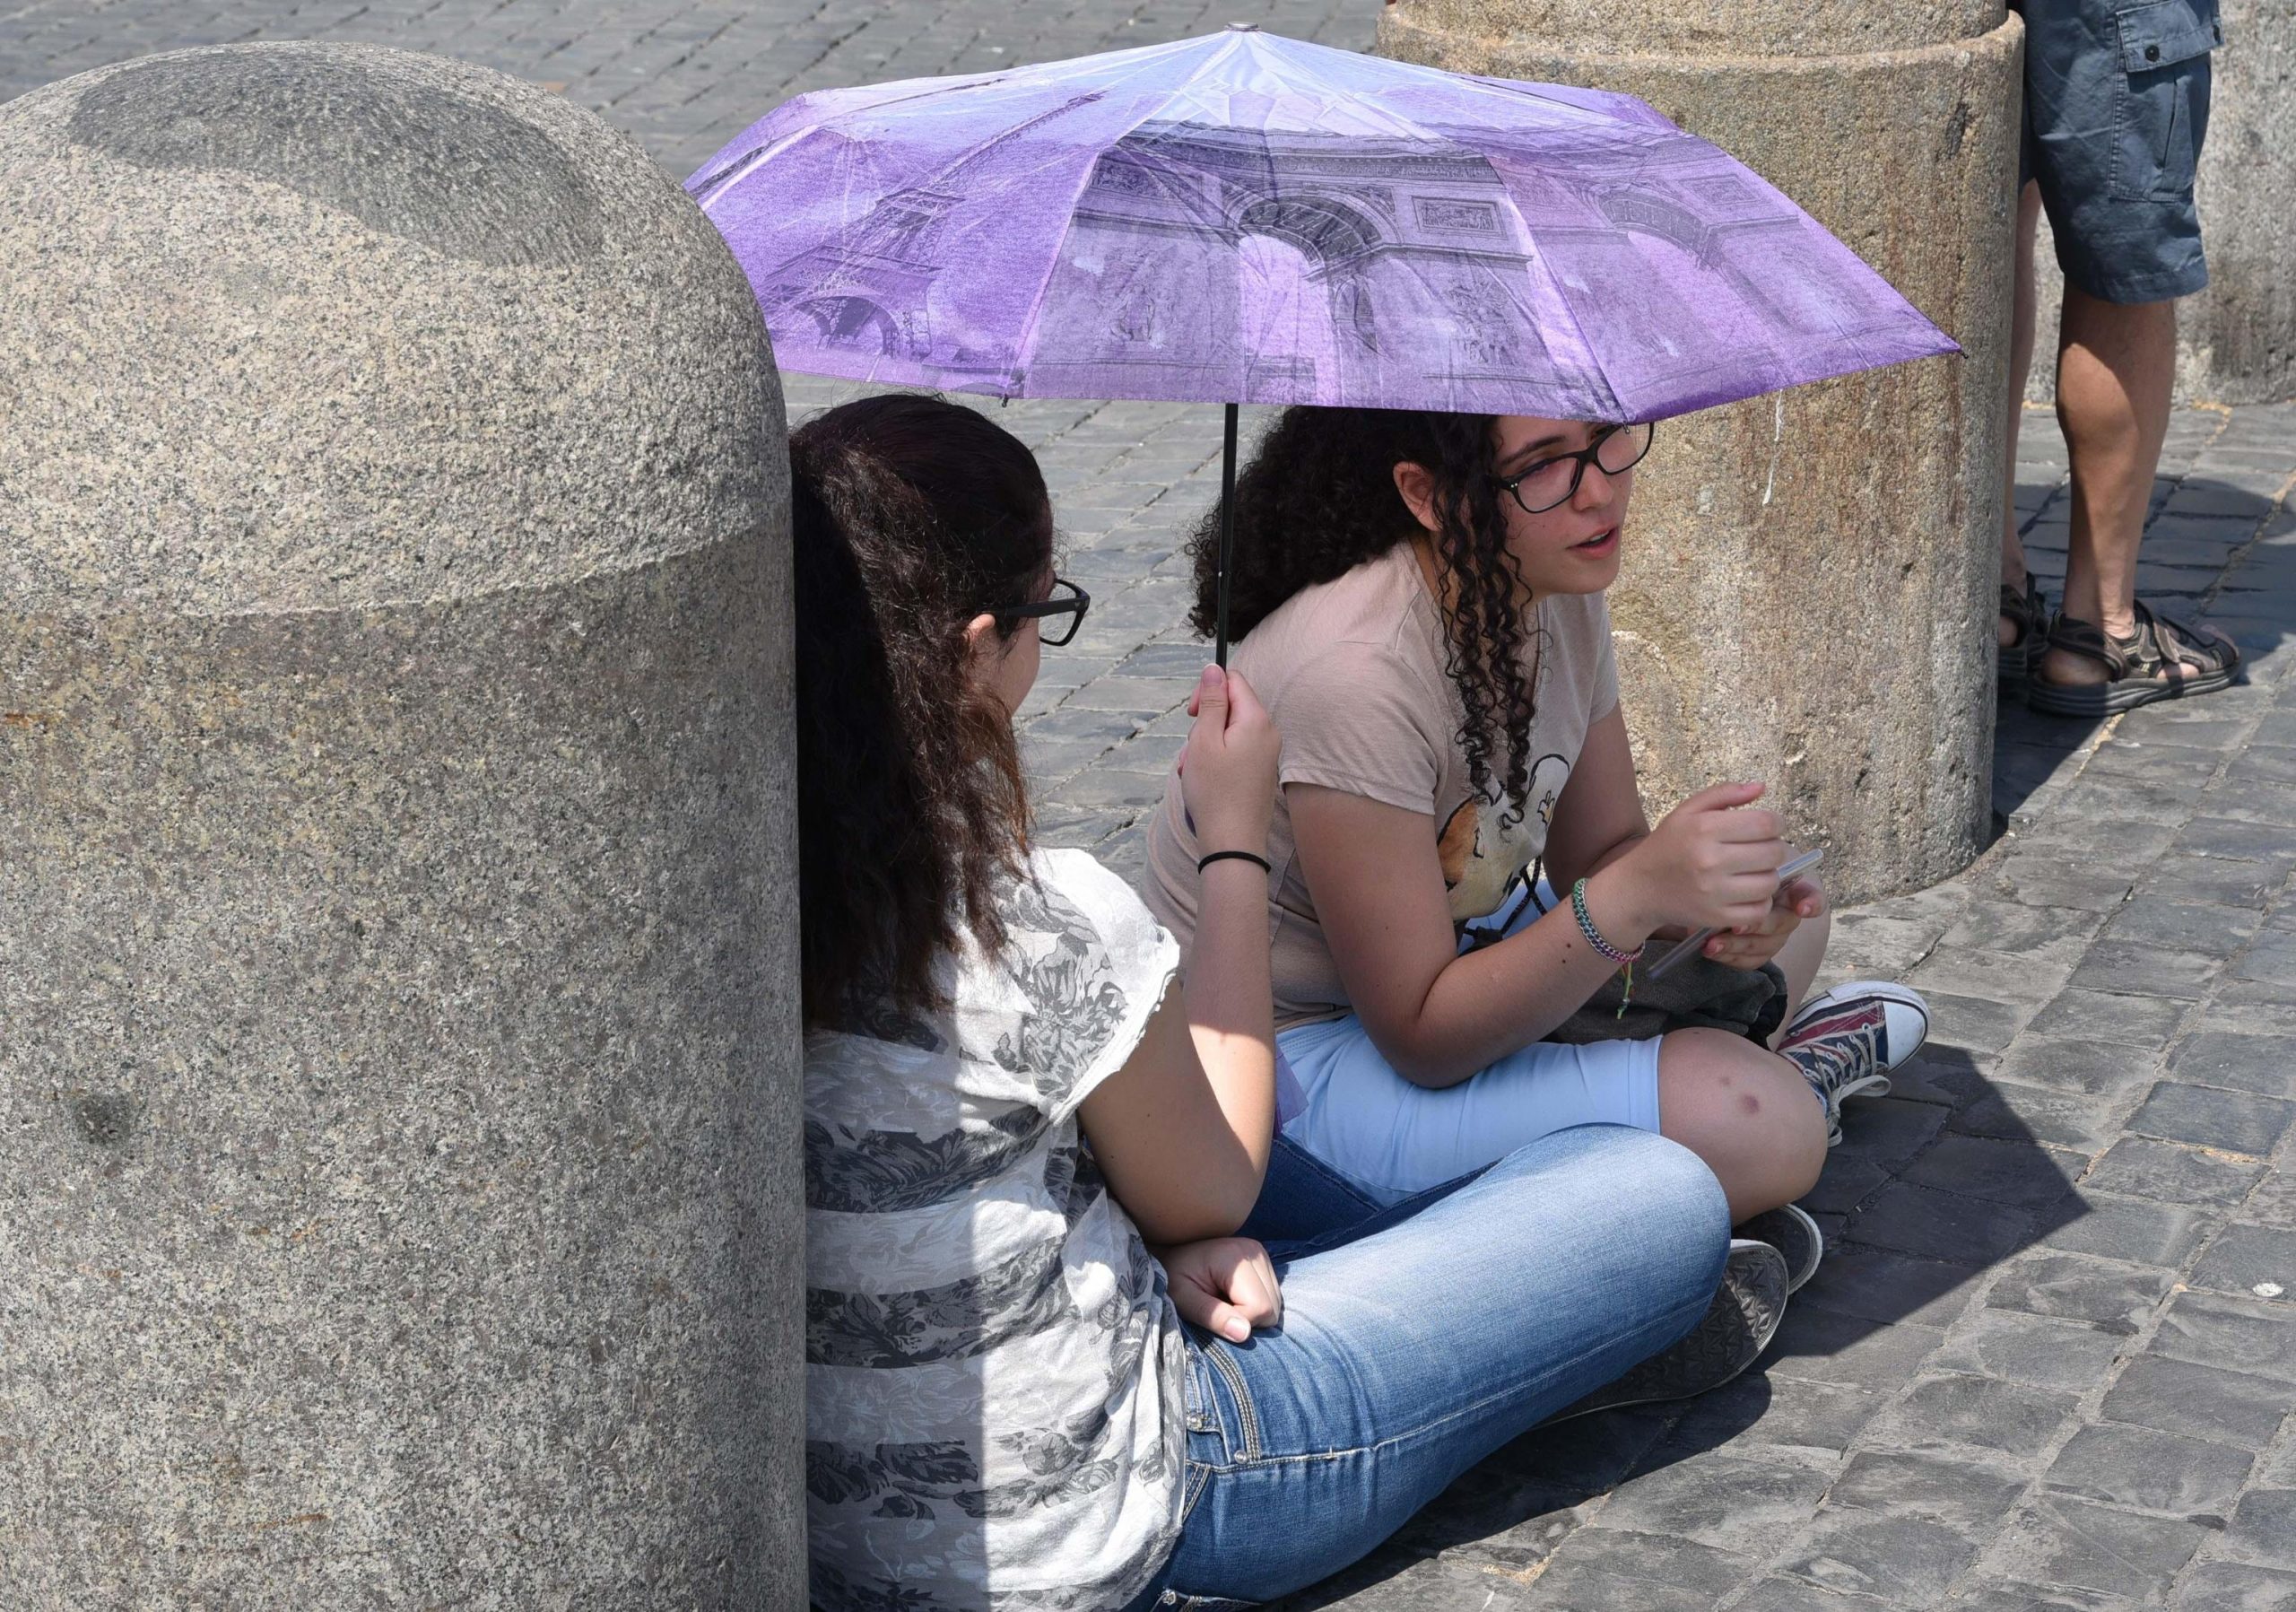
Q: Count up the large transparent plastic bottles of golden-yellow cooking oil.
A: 0